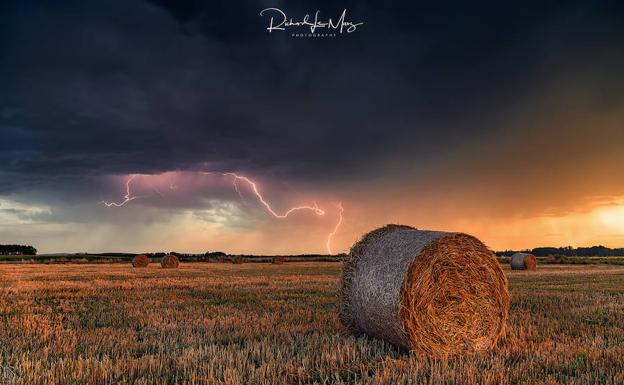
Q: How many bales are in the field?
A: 6